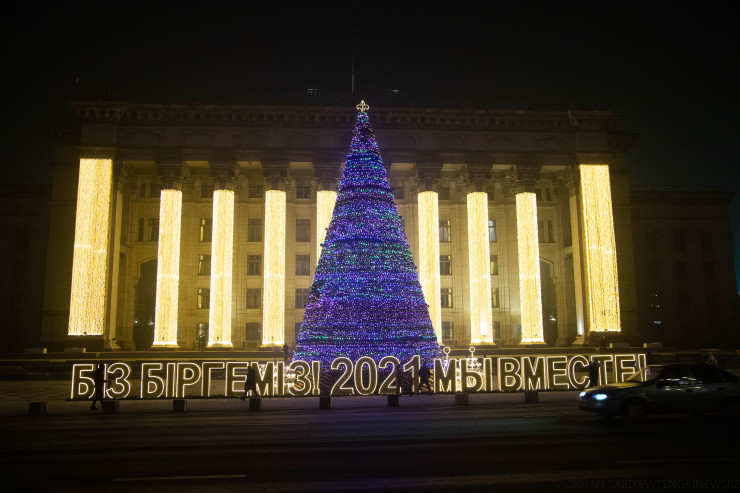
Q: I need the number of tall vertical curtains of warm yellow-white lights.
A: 9